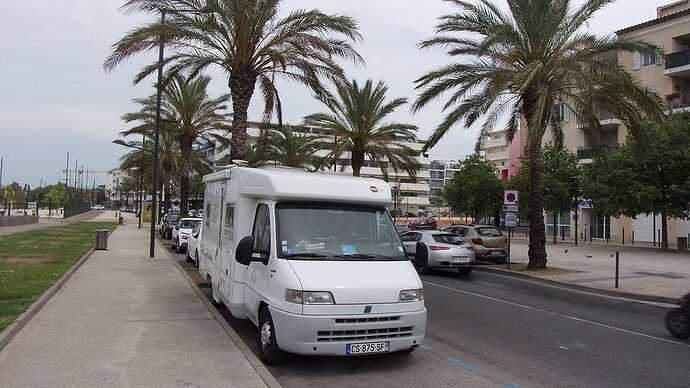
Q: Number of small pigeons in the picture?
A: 3